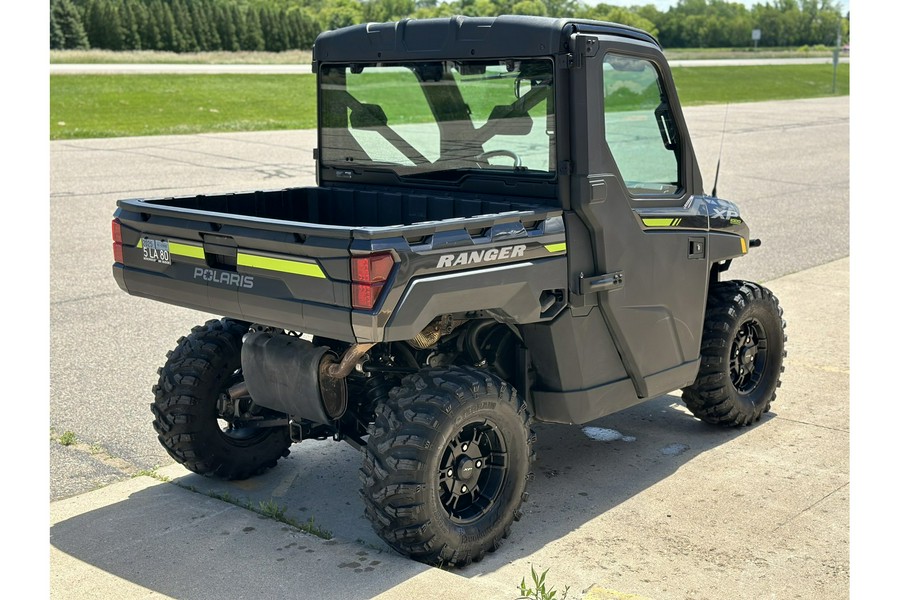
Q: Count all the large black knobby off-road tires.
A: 3